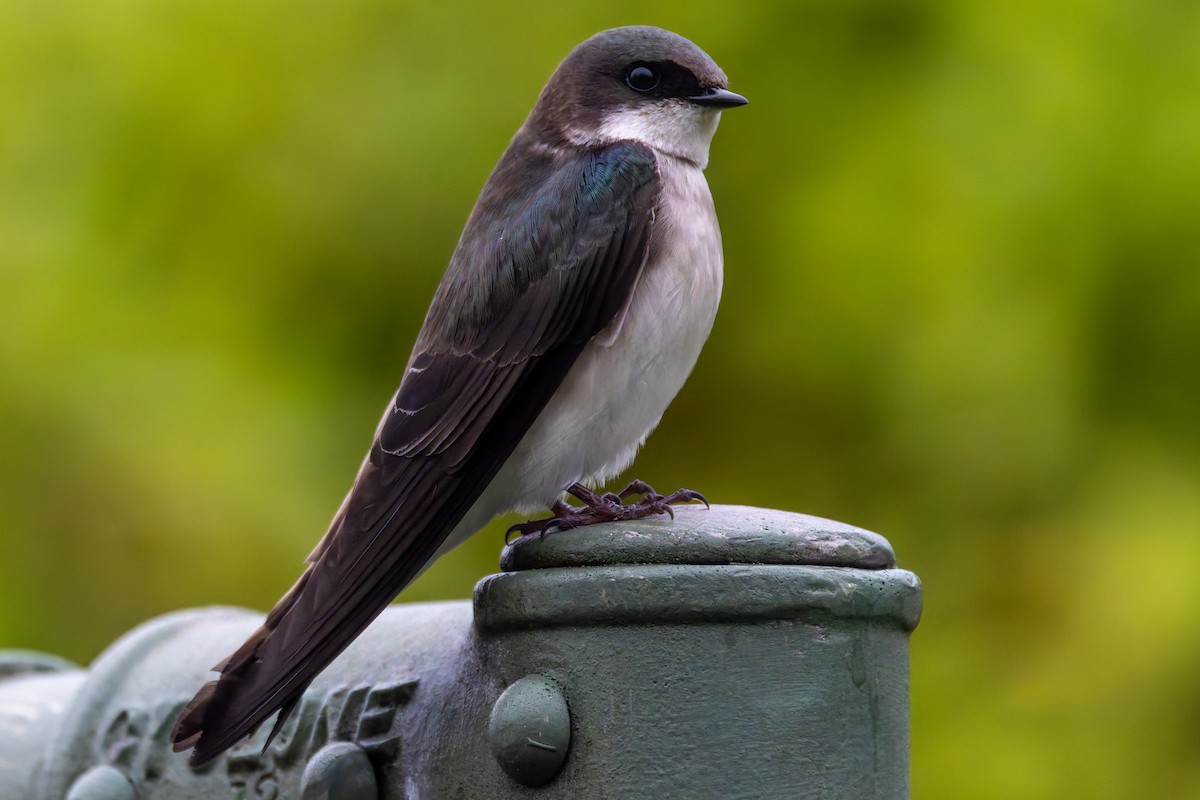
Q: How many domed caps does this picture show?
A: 3